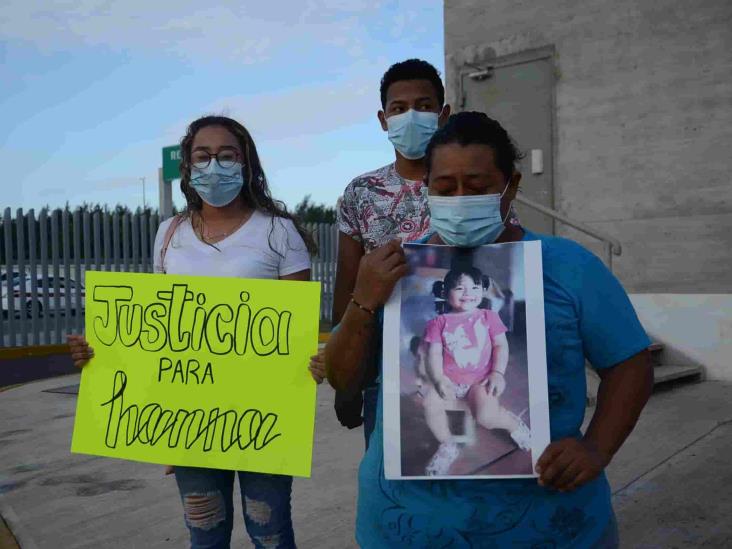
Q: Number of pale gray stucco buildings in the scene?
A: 1